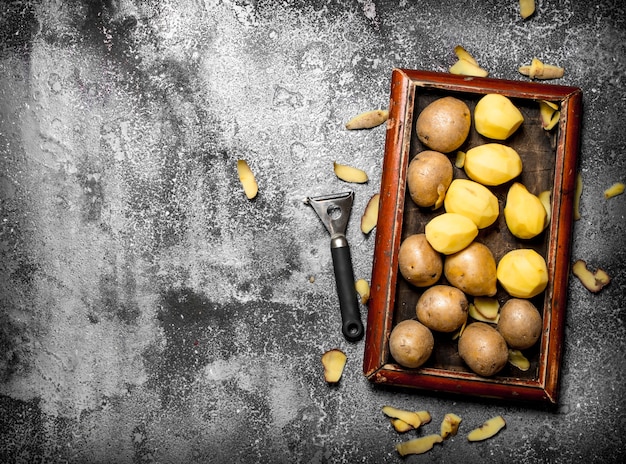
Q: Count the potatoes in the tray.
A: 14